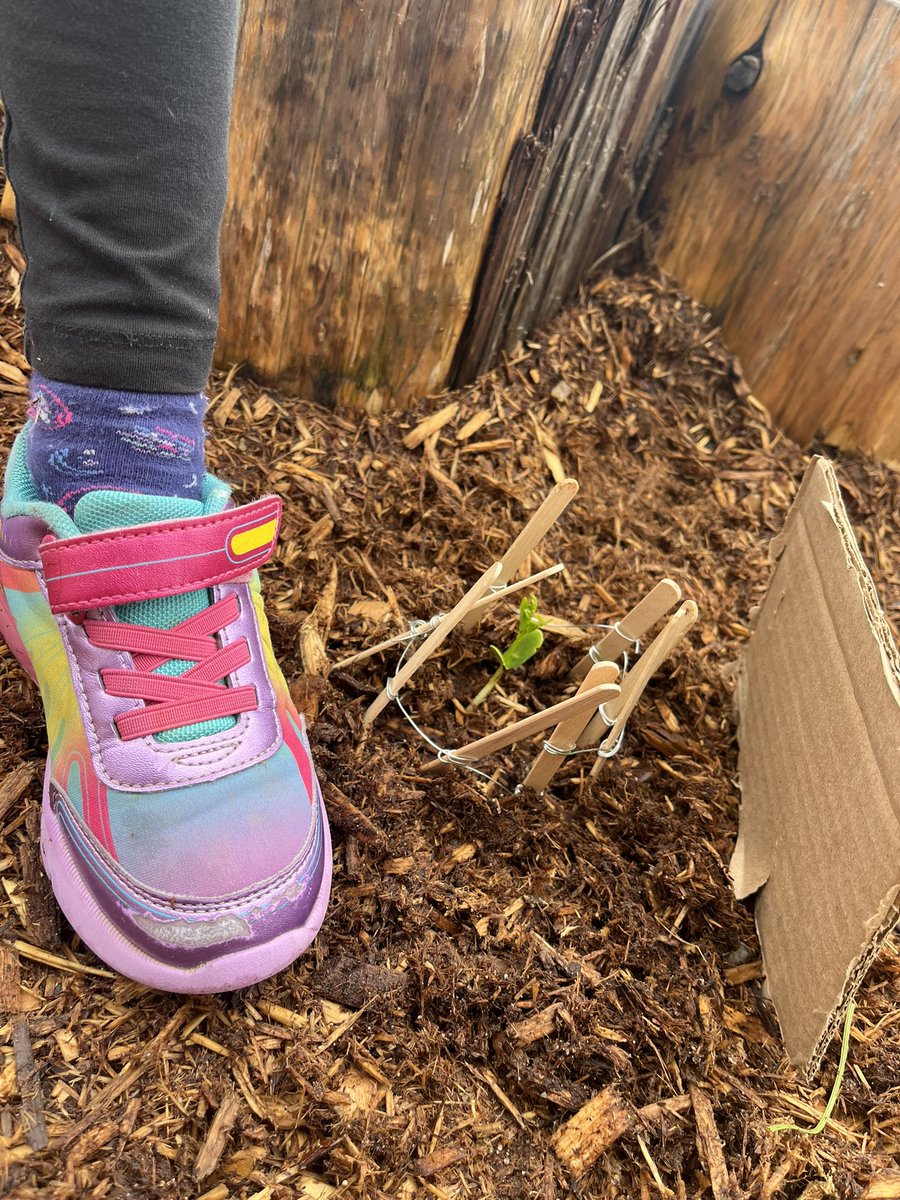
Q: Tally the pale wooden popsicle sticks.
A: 8